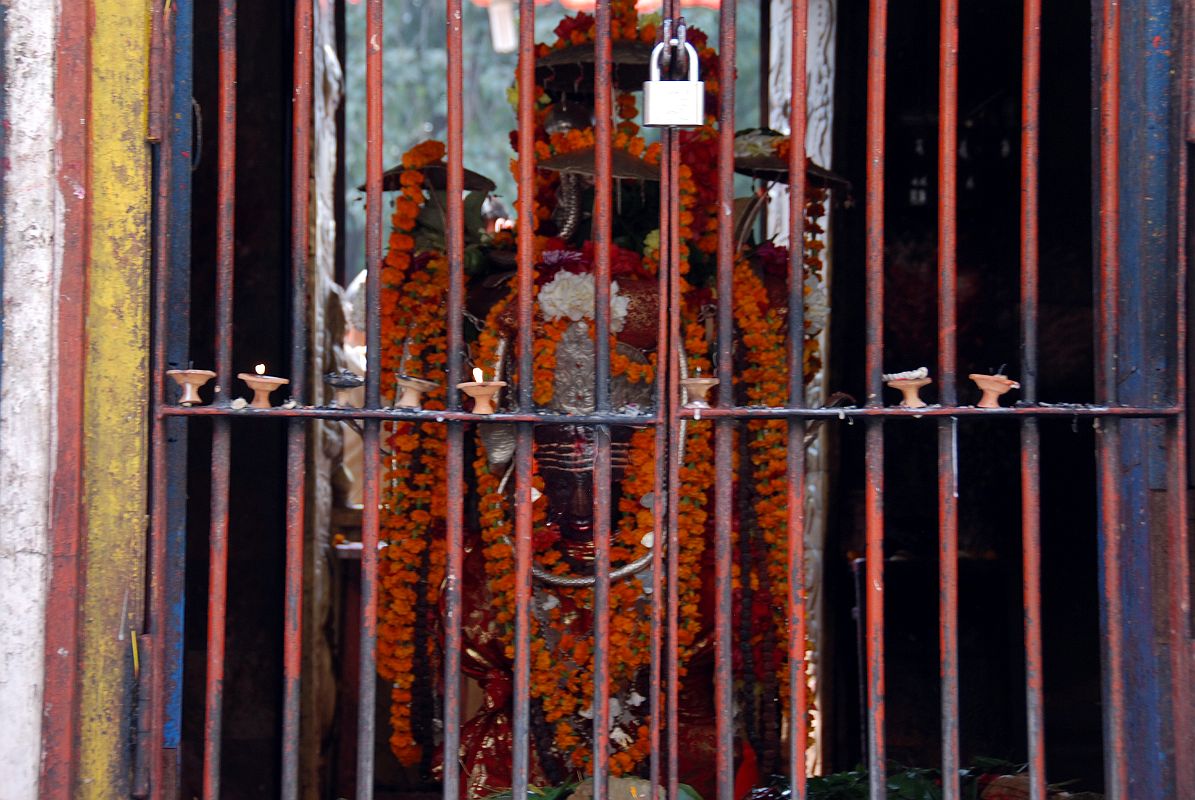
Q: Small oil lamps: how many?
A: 8